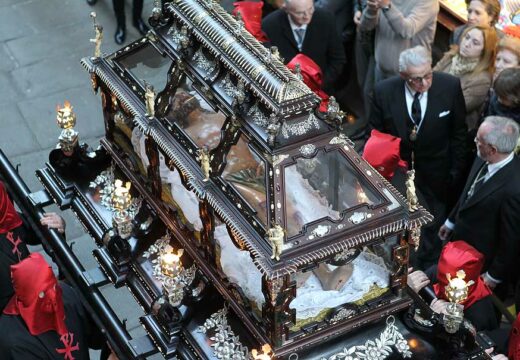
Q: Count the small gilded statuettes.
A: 5